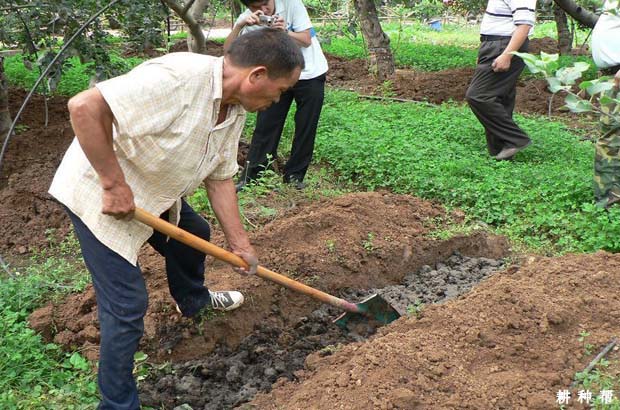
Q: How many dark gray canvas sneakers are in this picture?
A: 1